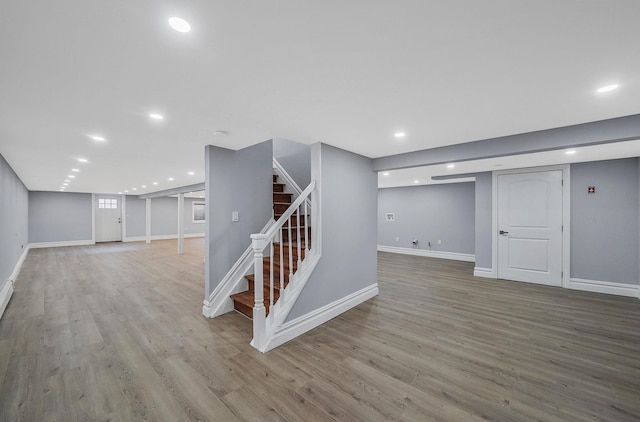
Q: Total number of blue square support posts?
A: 0